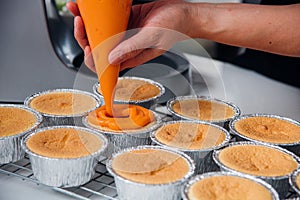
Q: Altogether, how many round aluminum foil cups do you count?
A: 12